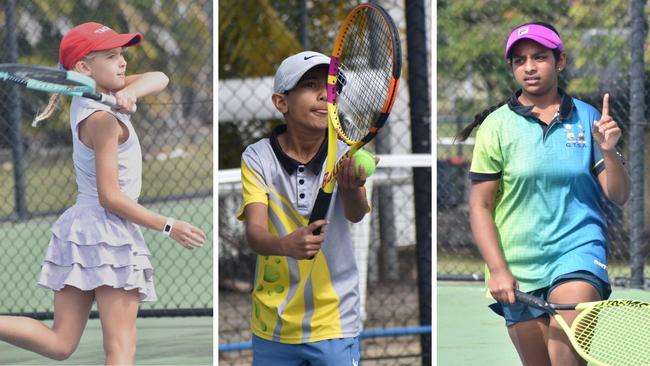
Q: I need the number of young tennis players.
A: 3